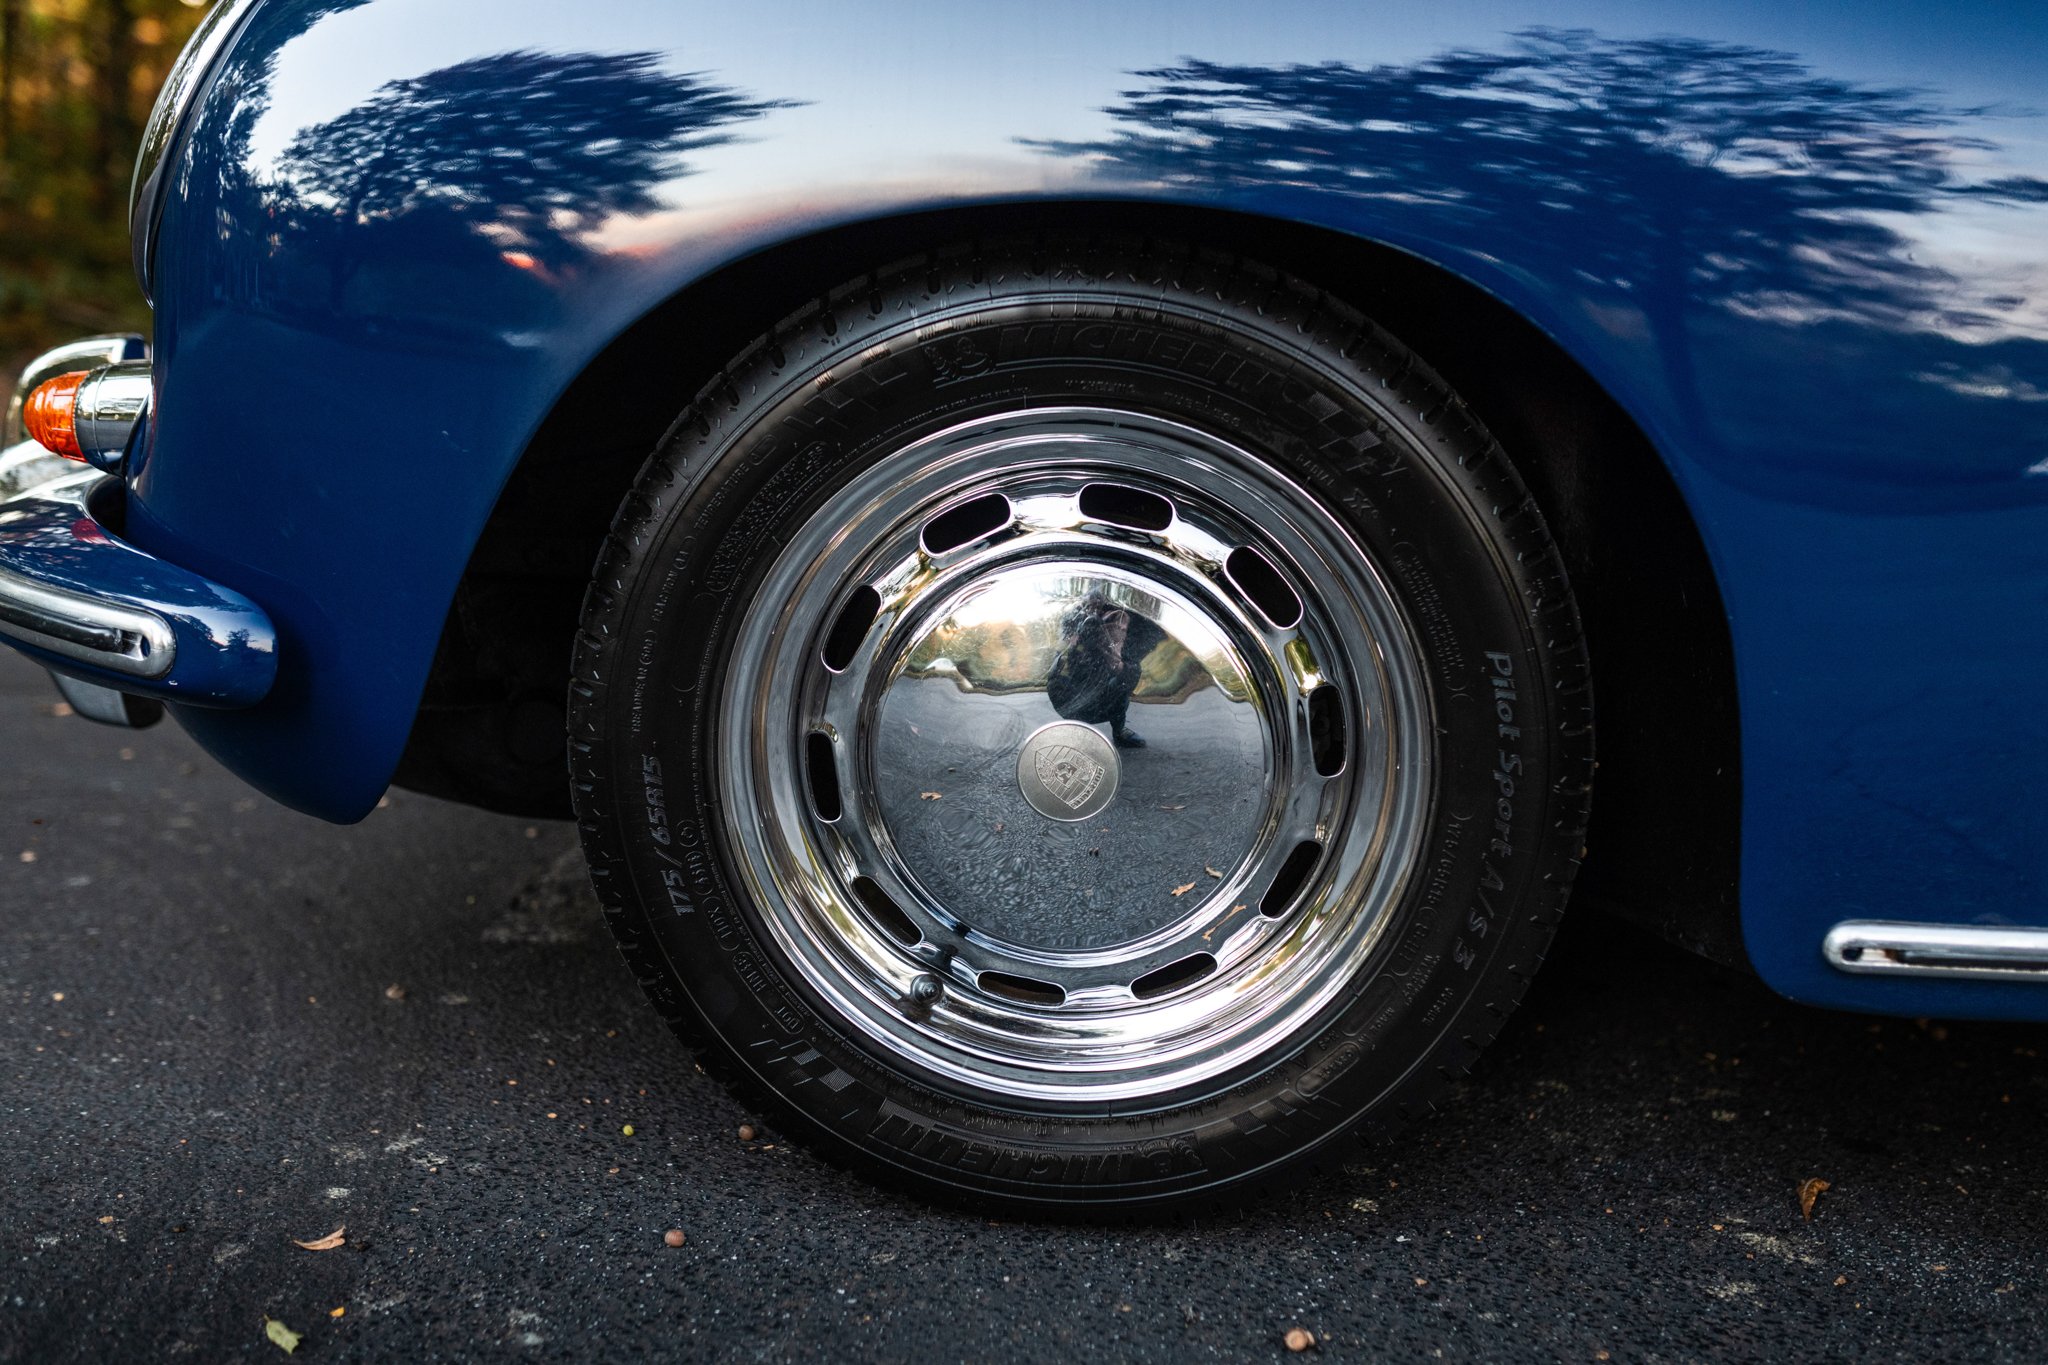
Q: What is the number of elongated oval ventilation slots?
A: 10